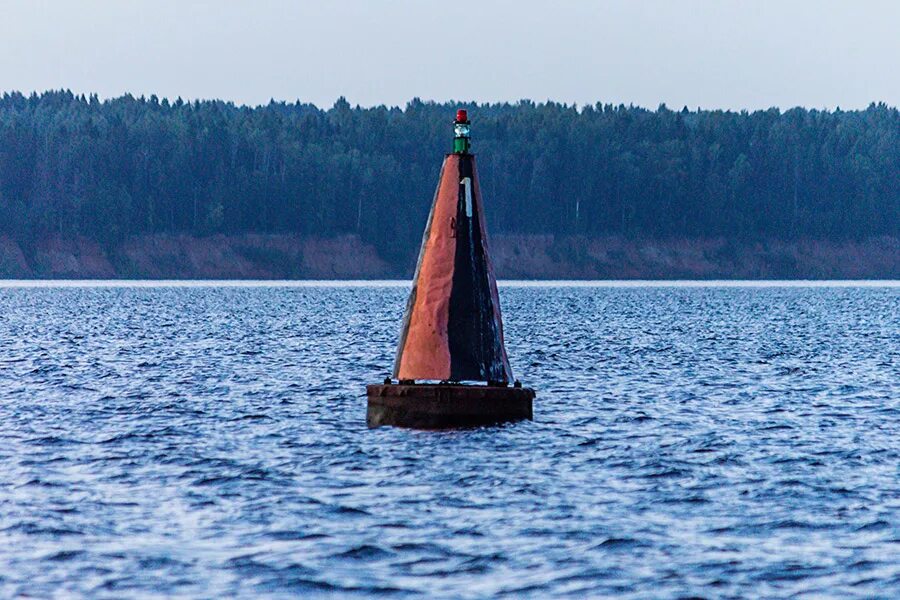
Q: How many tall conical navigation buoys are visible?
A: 1